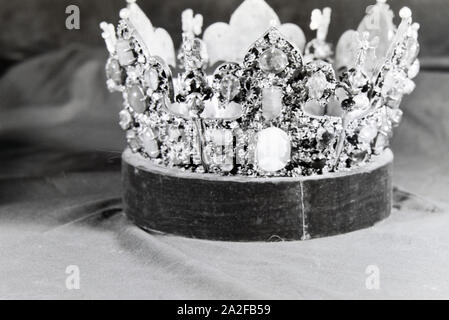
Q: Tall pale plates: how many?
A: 3